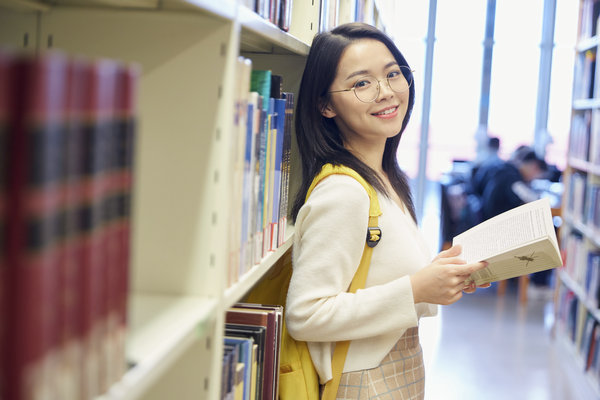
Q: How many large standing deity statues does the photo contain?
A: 0